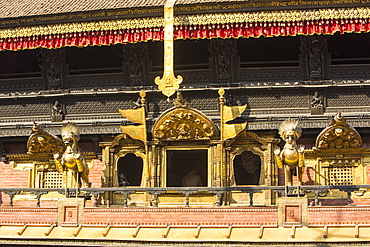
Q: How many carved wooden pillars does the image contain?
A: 4